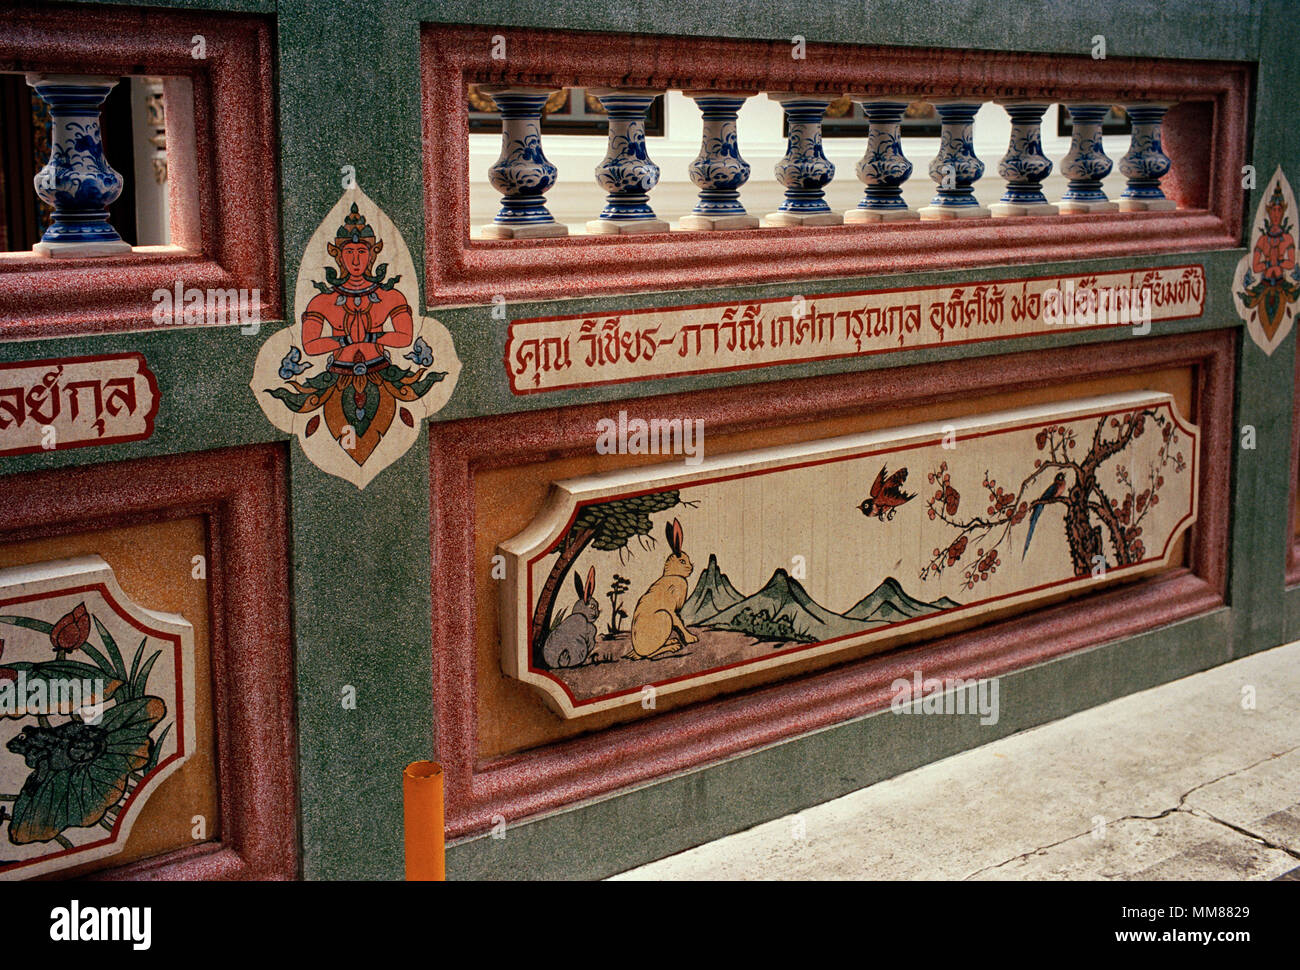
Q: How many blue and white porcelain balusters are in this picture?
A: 10